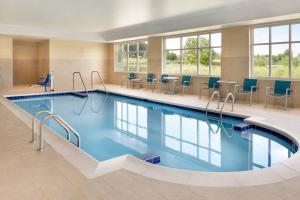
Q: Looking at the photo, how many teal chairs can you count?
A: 7